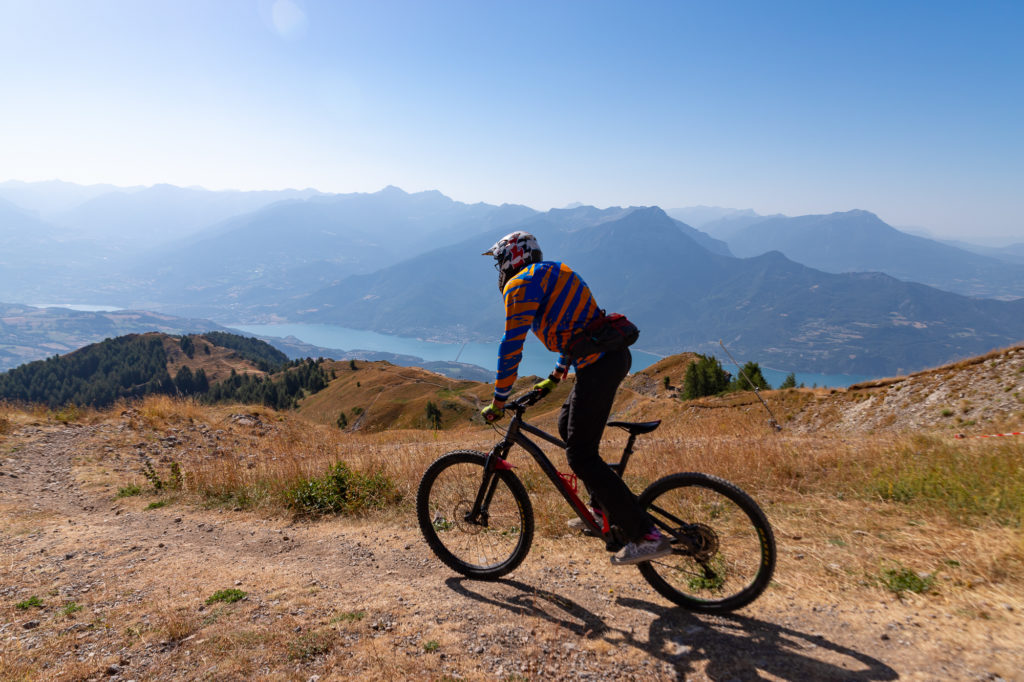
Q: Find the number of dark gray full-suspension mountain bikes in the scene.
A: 1